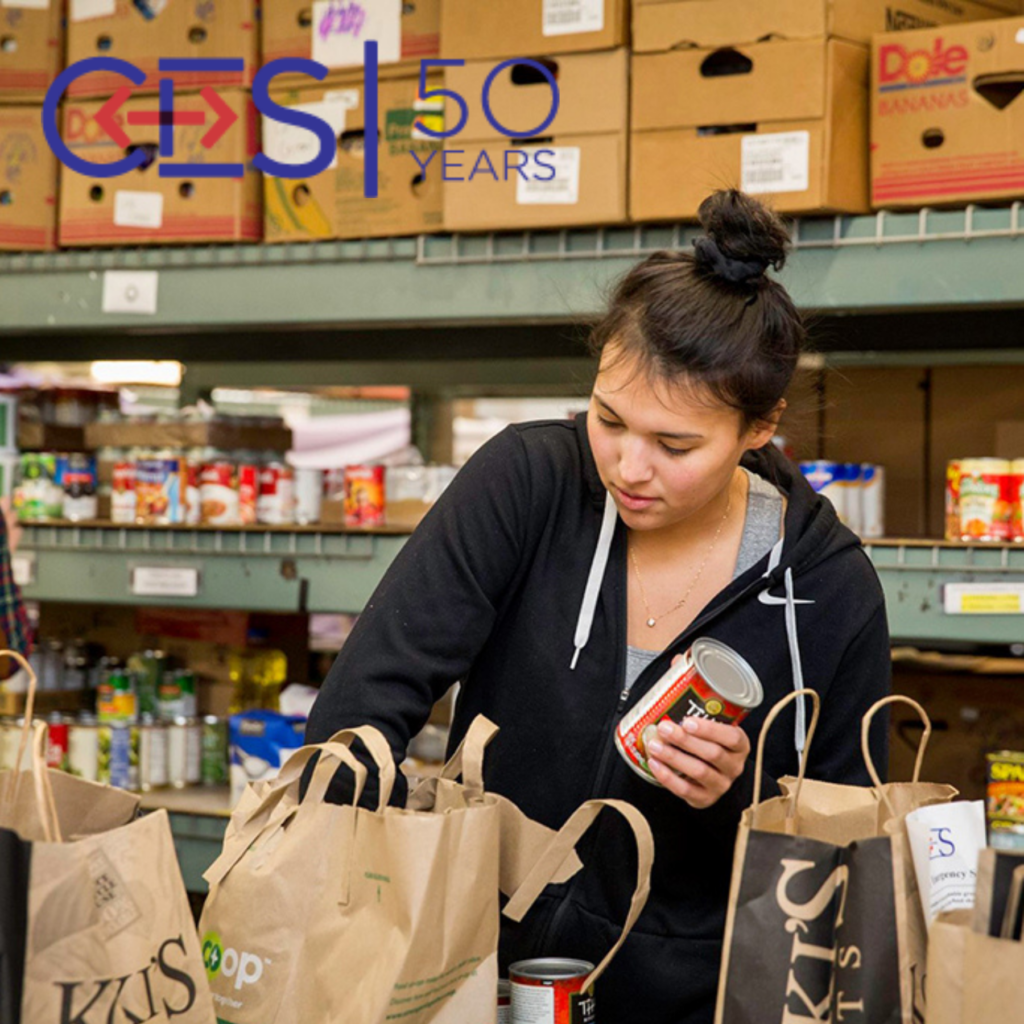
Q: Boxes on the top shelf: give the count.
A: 11